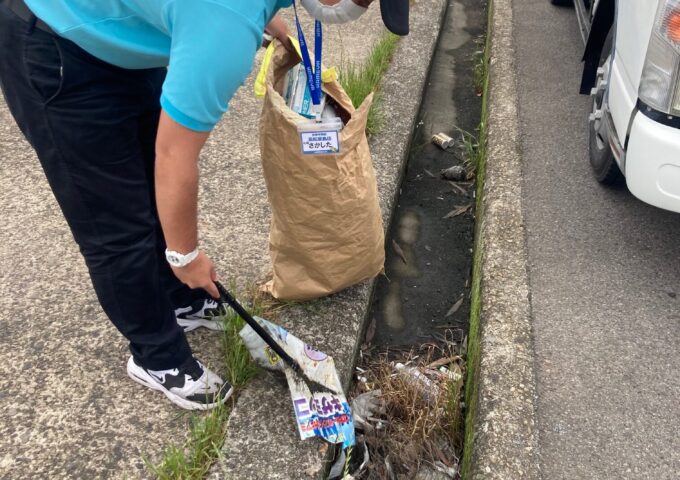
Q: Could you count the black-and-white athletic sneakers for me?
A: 2